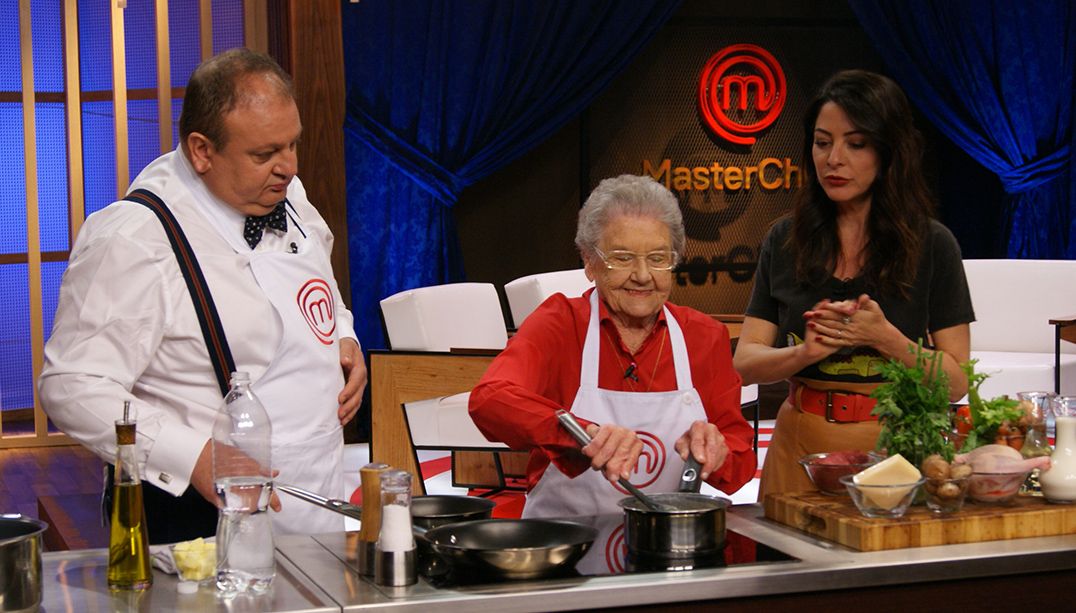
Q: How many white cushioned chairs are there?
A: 3